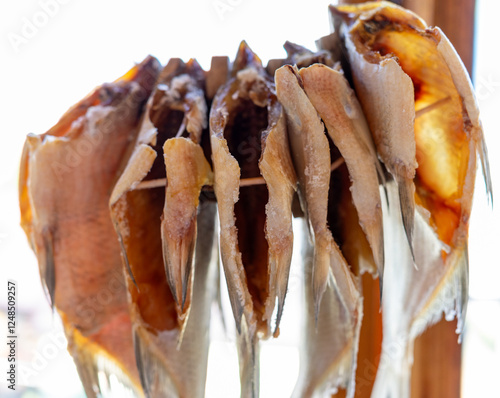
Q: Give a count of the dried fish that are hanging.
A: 5